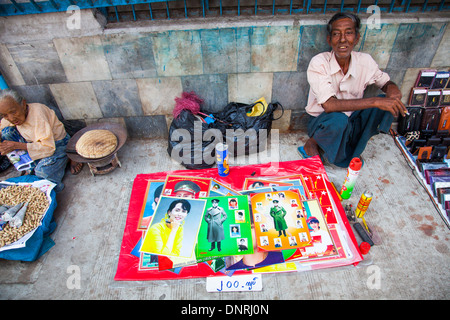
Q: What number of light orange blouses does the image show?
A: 1